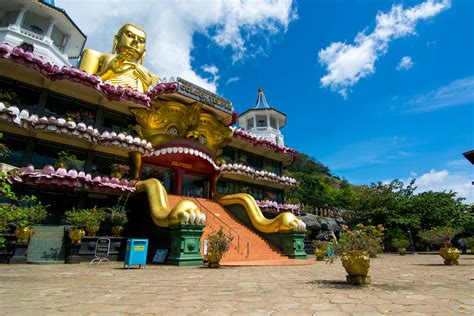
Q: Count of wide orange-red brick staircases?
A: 1